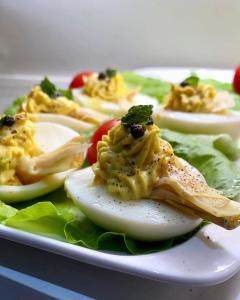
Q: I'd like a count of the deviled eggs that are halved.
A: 5